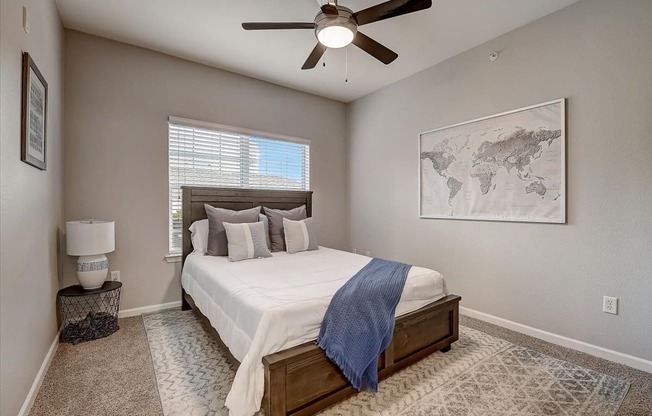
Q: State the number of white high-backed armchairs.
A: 0